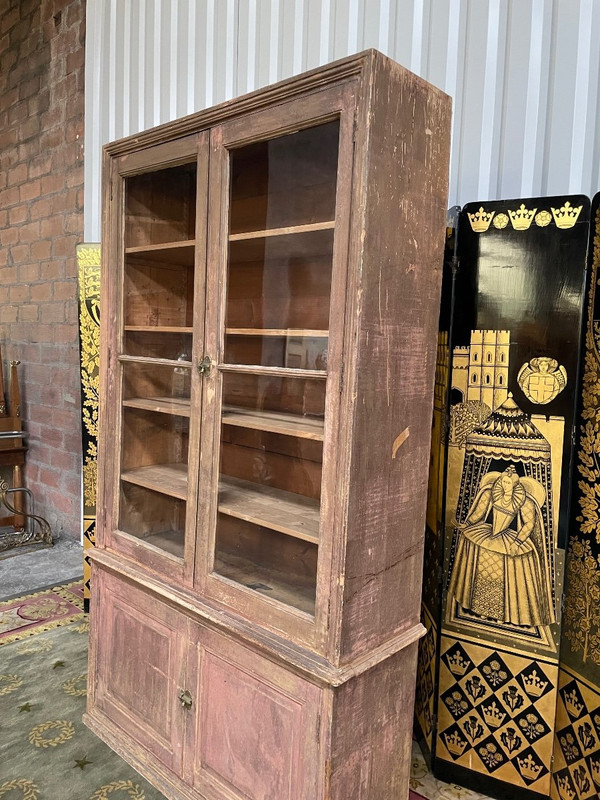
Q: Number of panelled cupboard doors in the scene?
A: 2